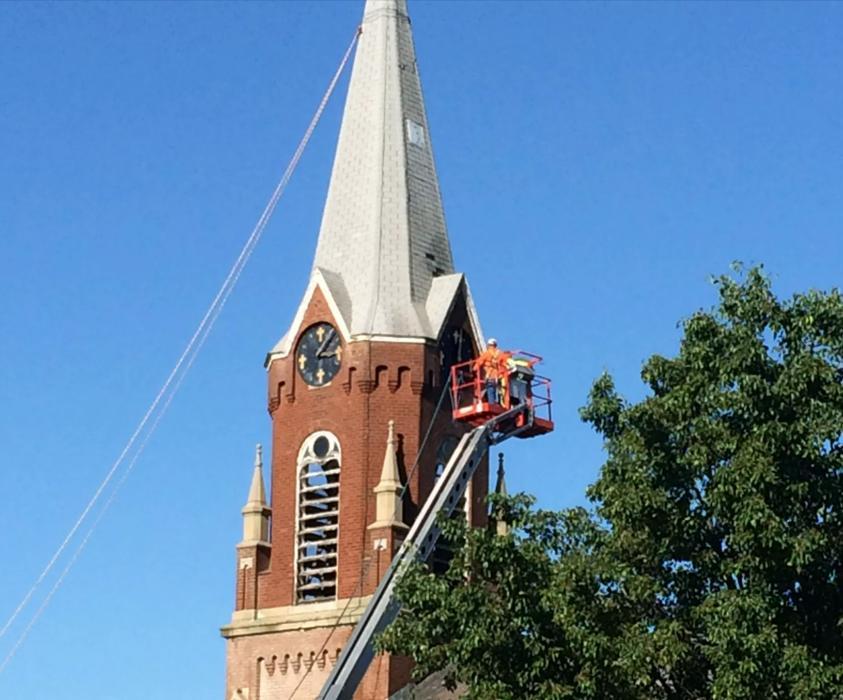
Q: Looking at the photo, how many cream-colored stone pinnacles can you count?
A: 3